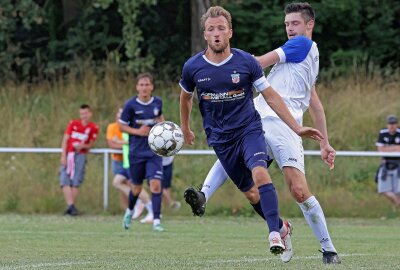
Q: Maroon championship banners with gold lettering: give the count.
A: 0